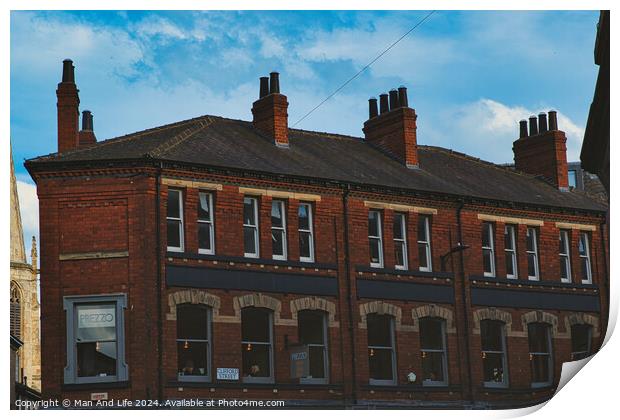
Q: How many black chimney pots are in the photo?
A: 14